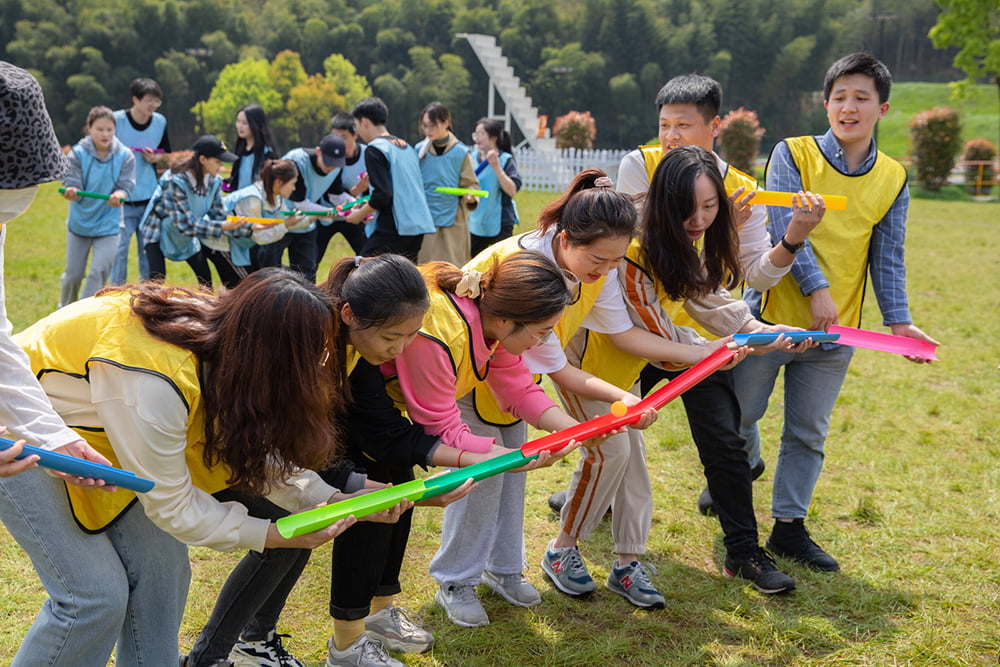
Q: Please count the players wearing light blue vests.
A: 10